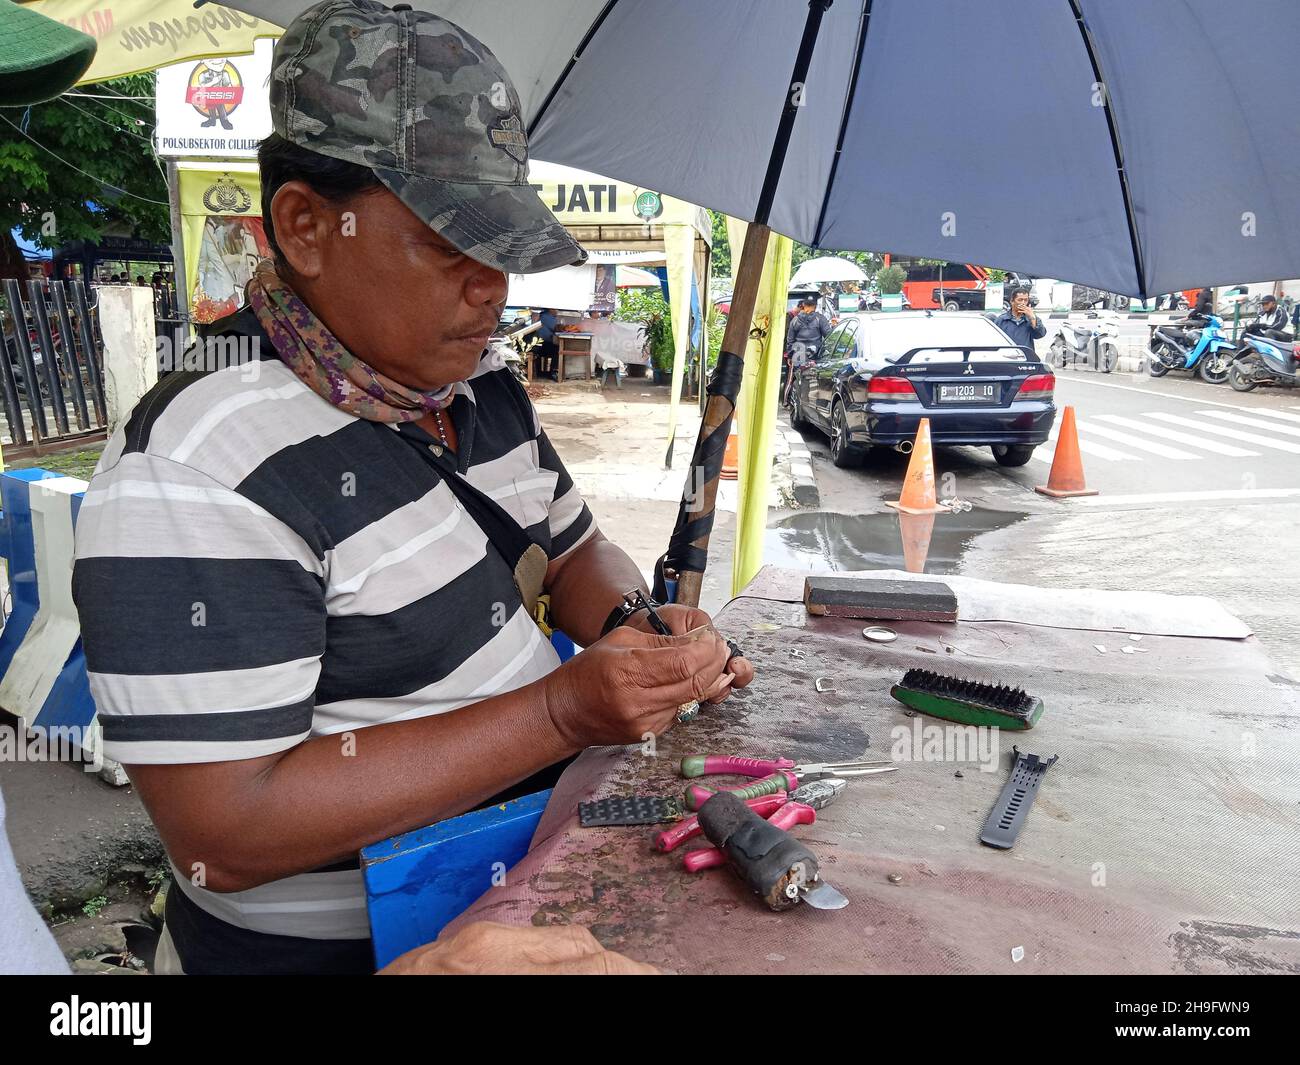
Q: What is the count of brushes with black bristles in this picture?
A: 1